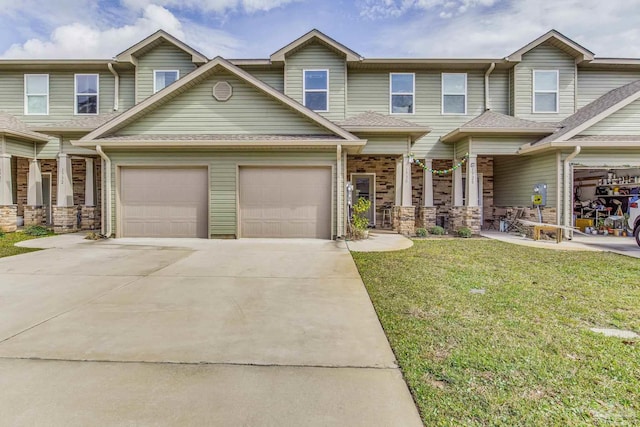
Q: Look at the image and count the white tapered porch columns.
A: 9